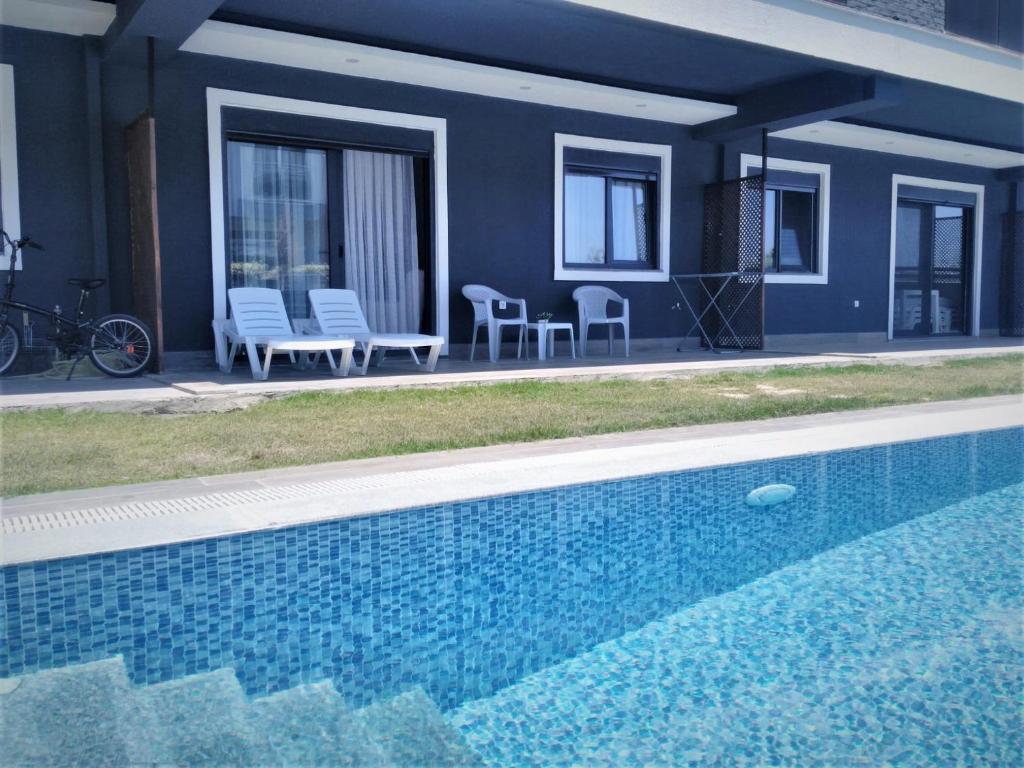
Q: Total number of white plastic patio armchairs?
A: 2